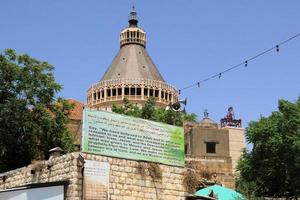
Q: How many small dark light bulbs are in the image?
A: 5